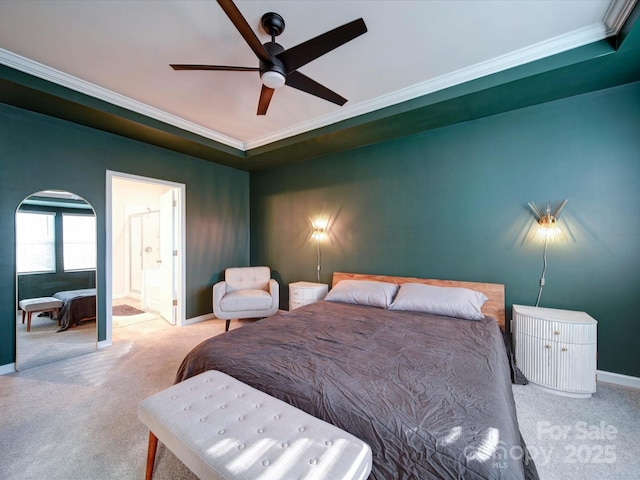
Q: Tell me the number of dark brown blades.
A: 5